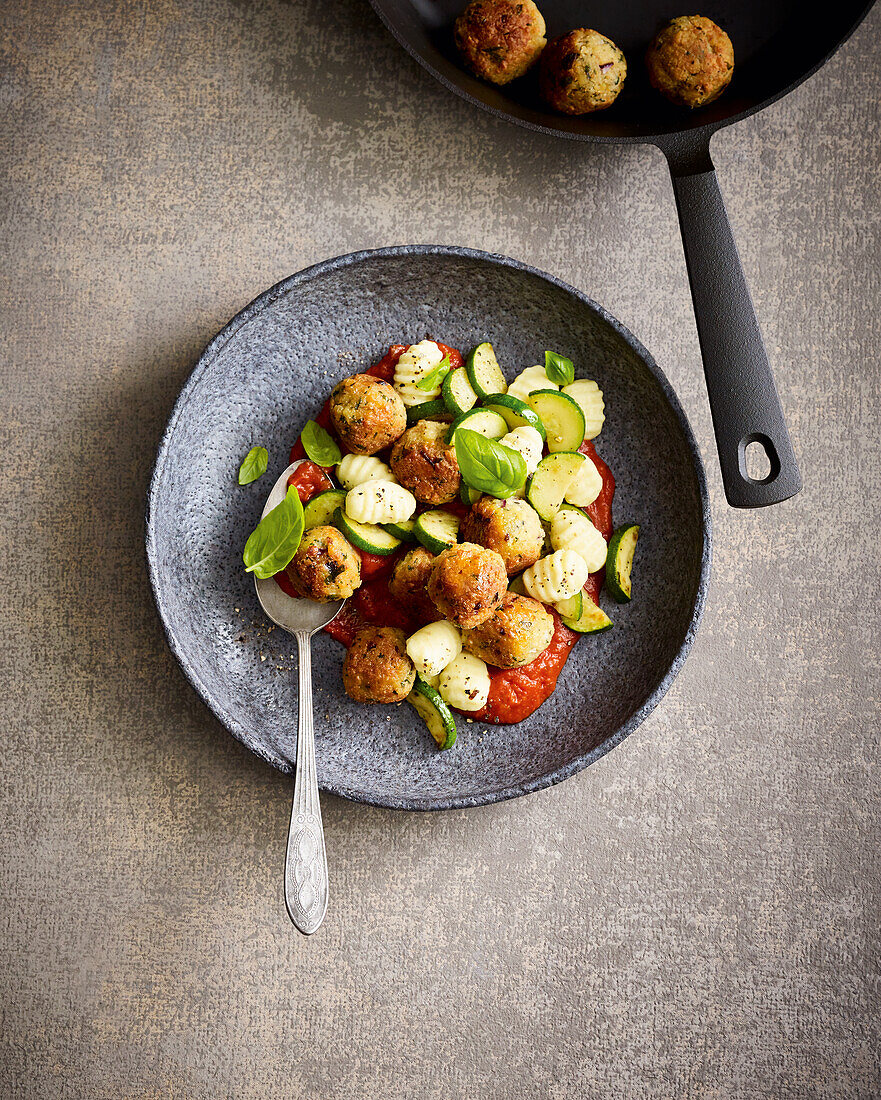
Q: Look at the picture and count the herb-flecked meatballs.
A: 11